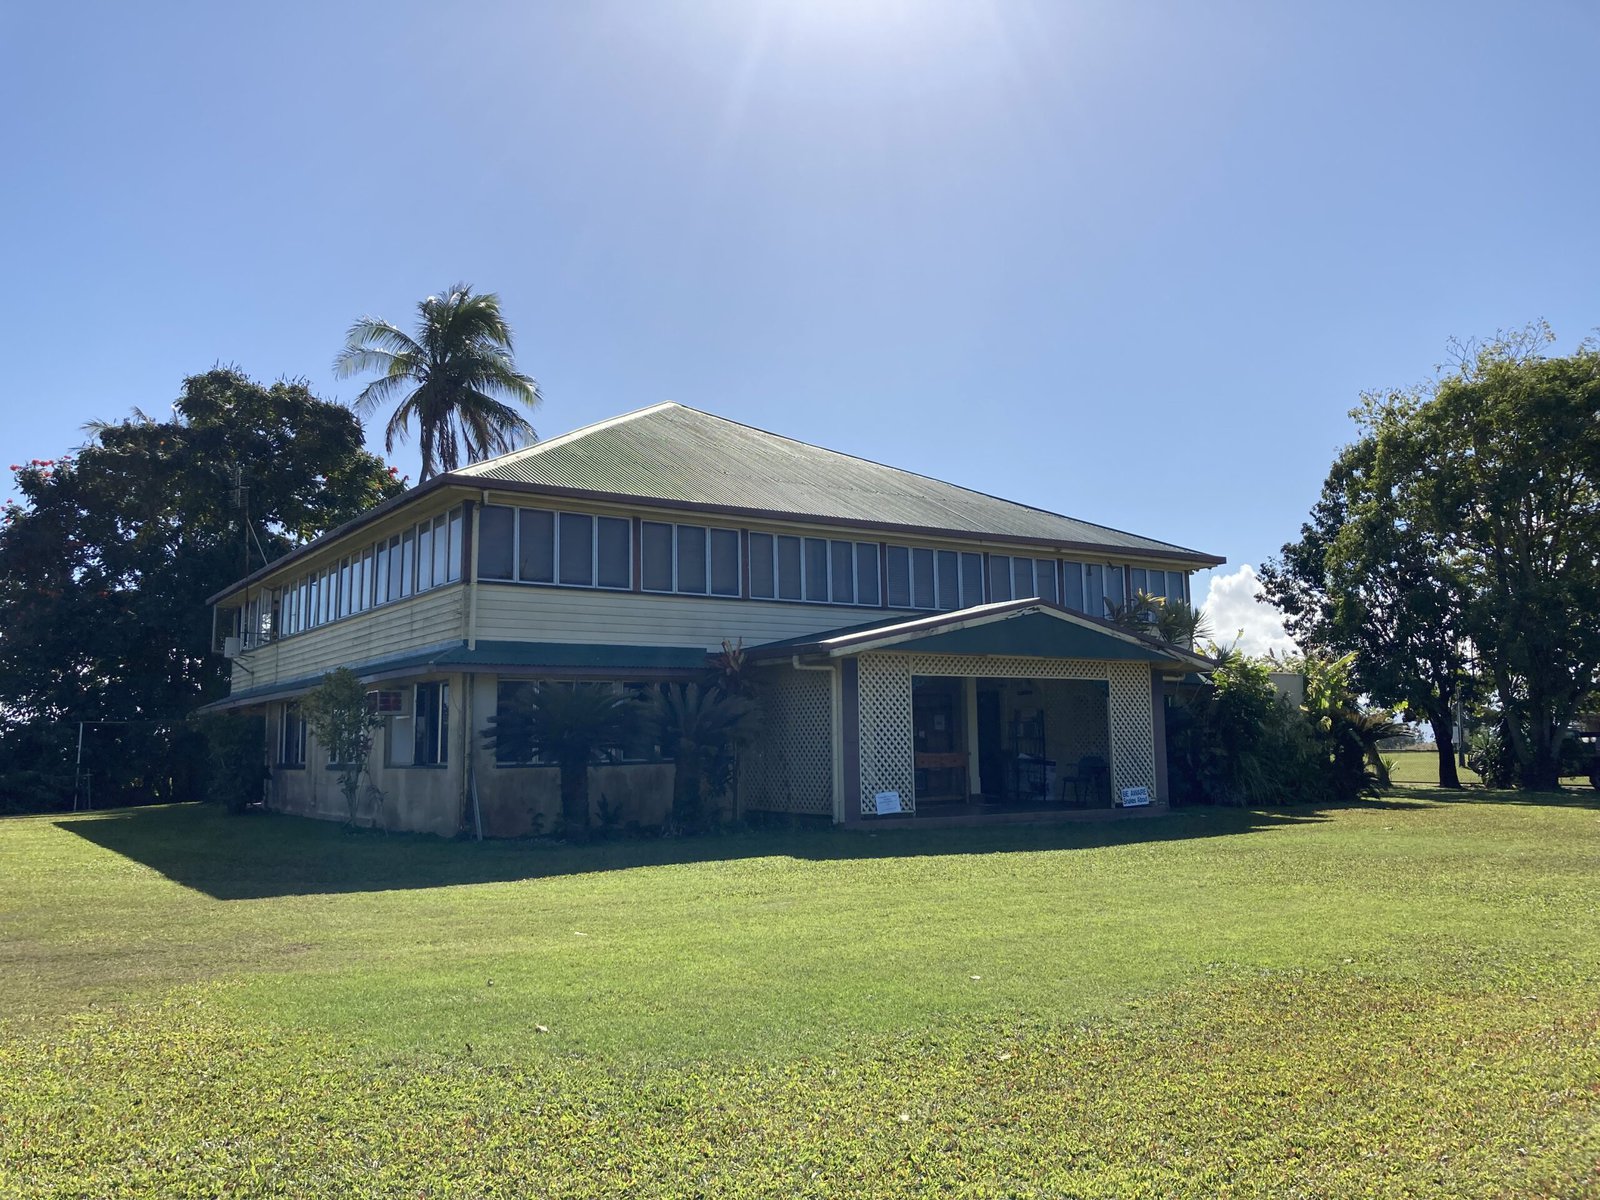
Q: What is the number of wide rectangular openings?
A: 1